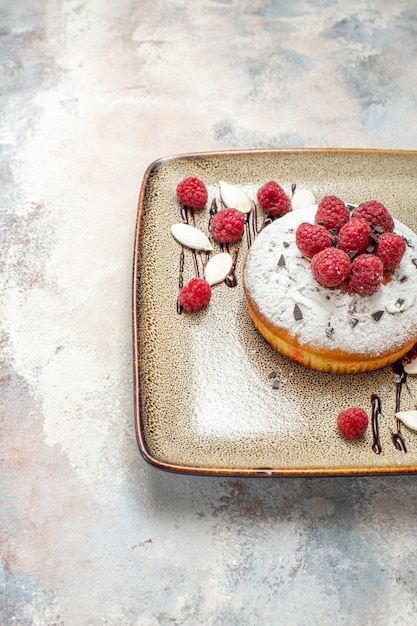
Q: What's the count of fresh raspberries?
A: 12